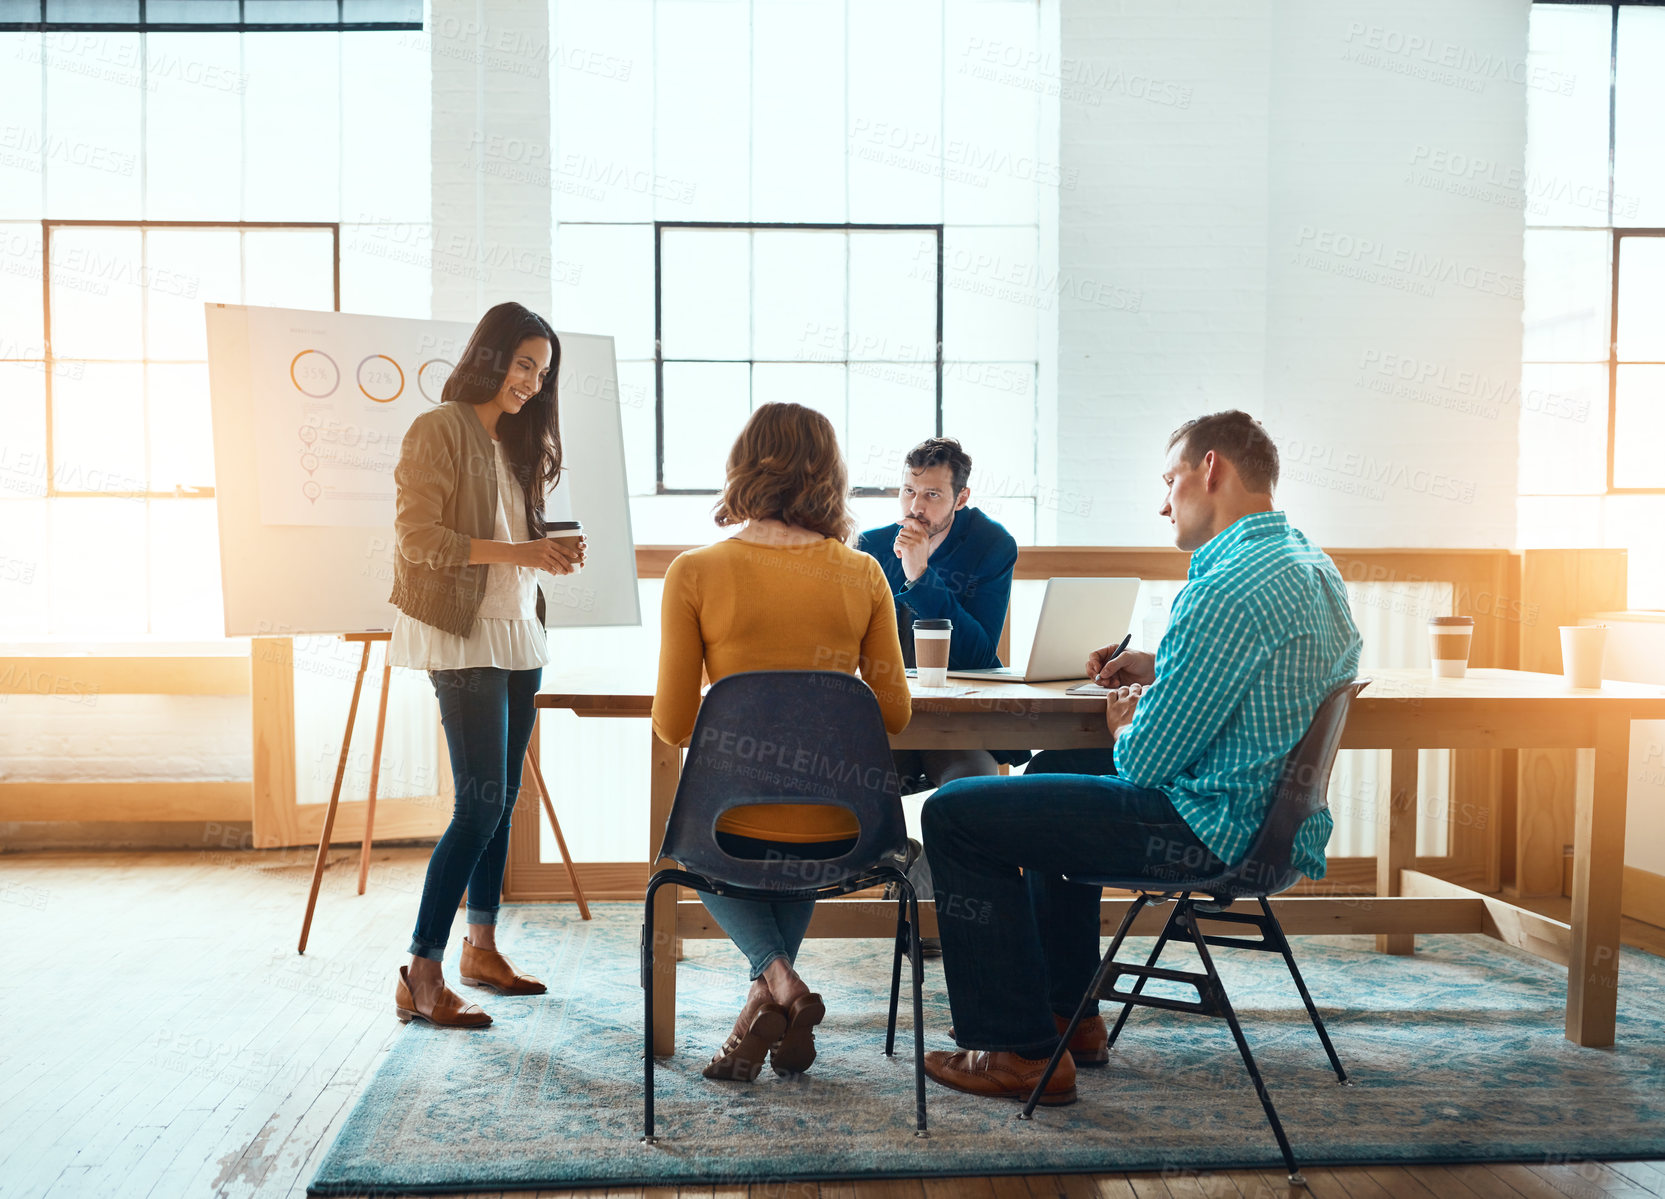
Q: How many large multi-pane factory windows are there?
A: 3